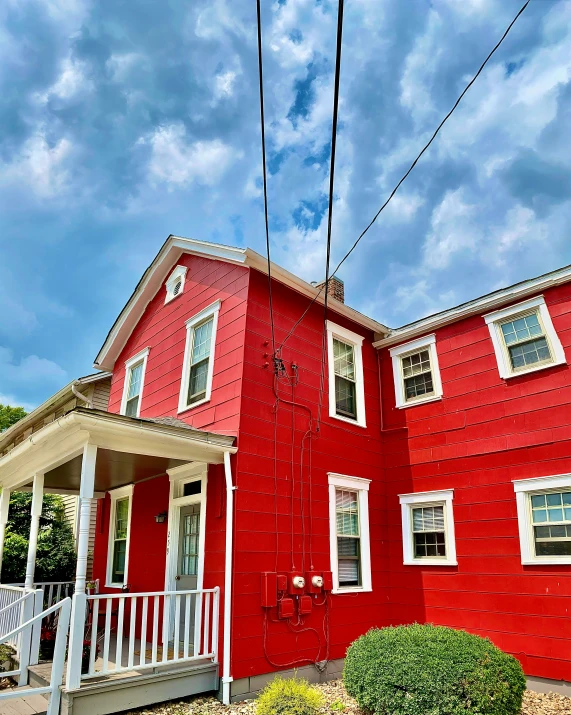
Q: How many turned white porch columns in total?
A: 3